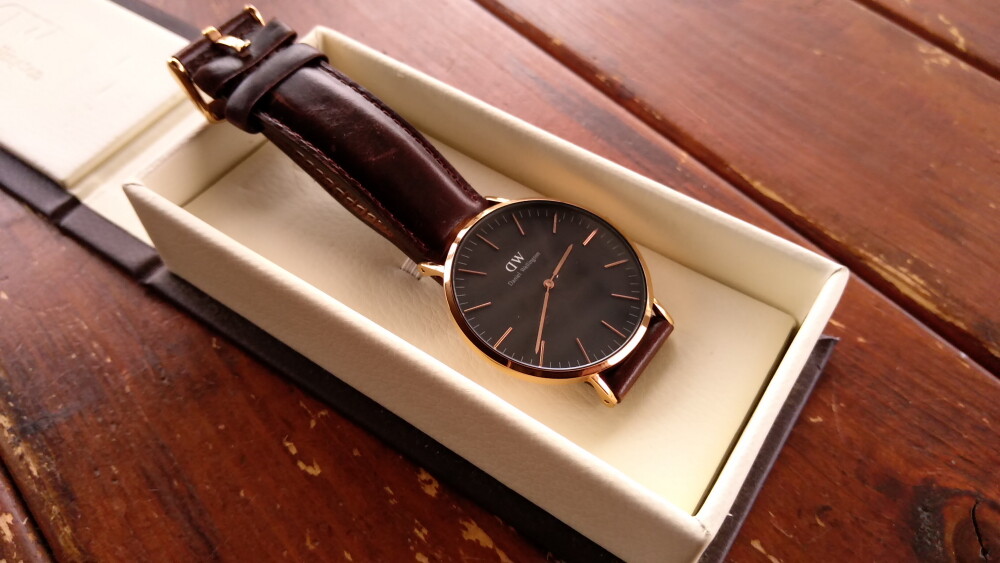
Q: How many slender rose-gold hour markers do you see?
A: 12